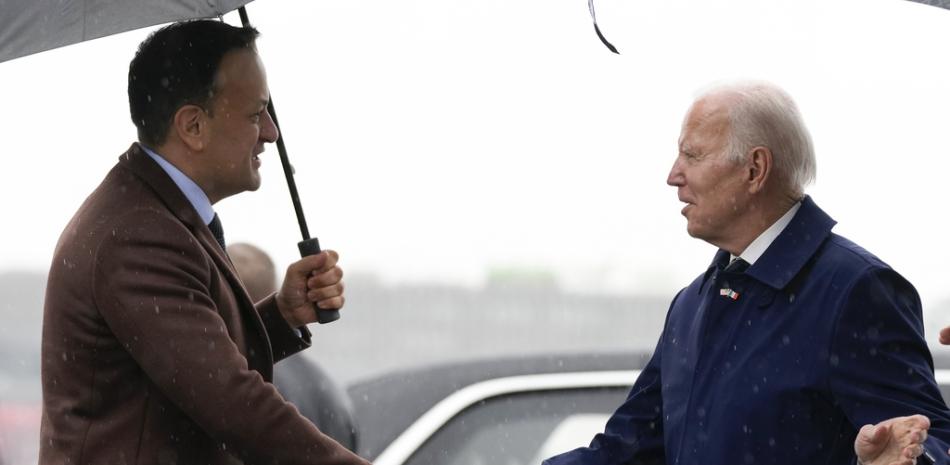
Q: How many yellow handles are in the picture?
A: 0